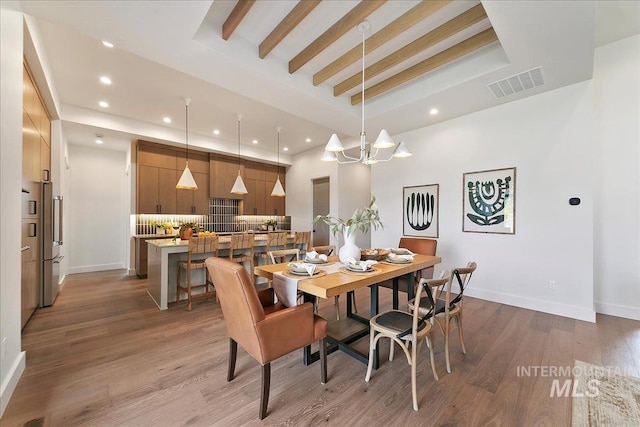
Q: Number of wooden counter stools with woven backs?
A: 4